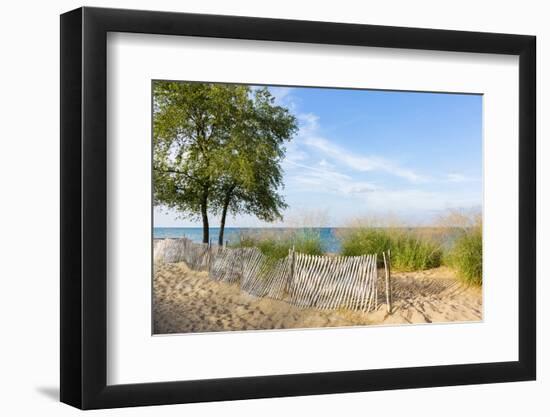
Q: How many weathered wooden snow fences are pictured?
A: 1